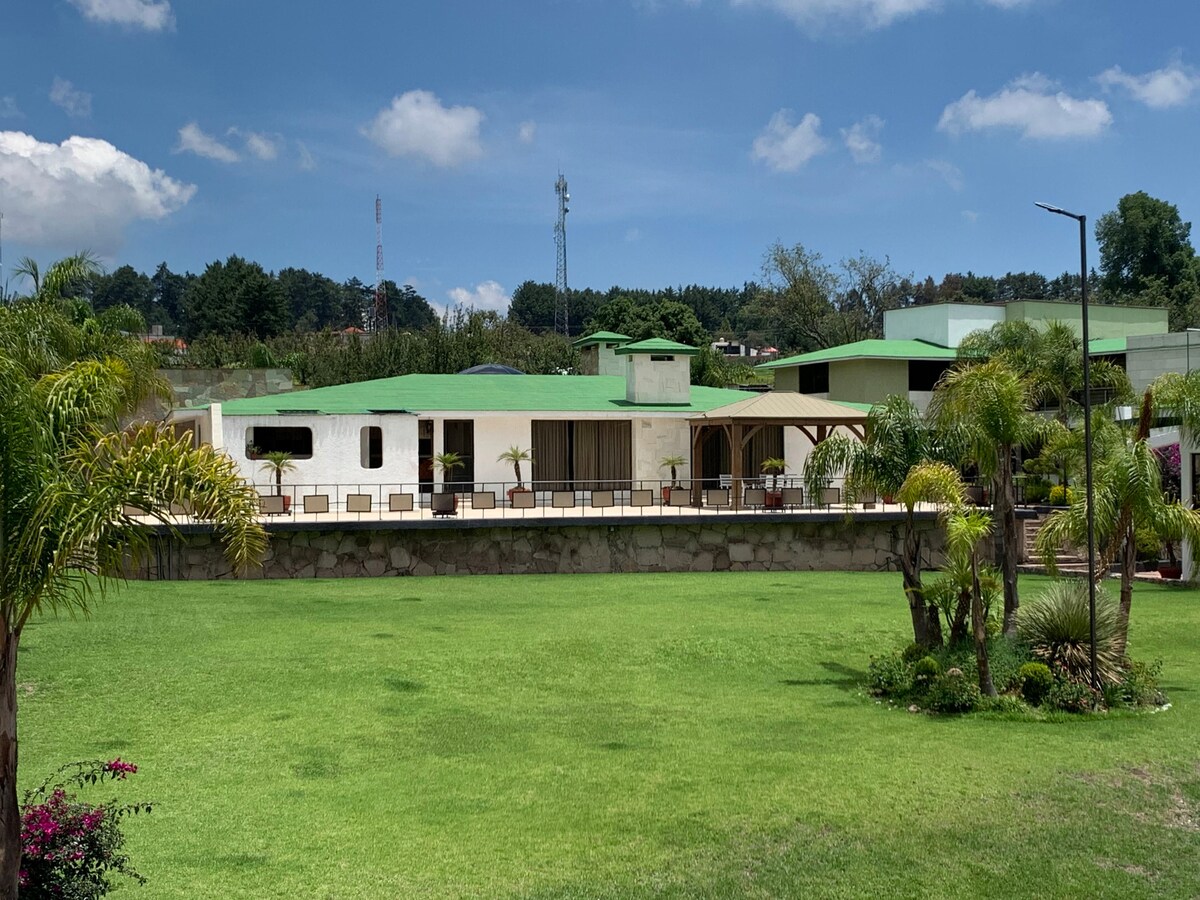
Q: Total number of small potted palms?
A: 5